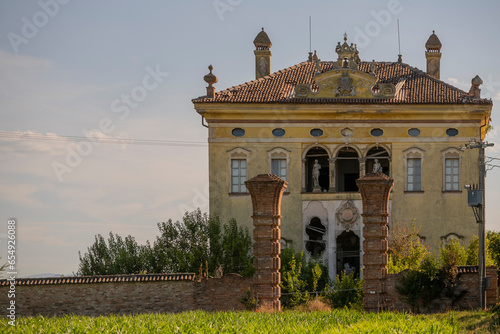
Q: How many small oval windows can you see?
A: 6